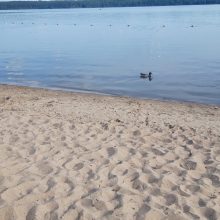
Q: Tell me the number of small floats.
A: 11